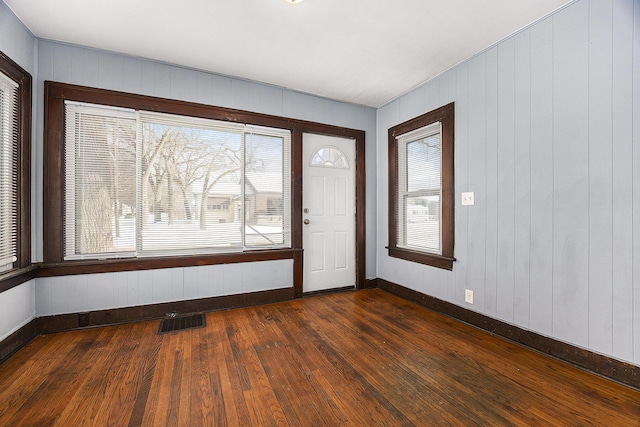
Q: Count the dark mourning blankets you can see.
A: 0